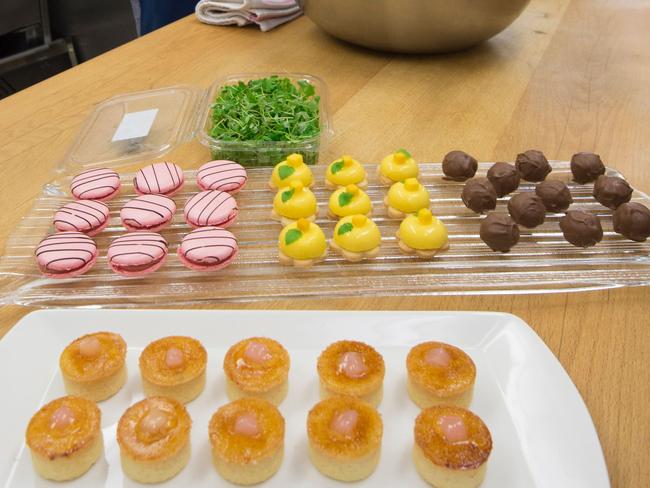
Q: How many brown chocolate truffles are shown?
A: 11